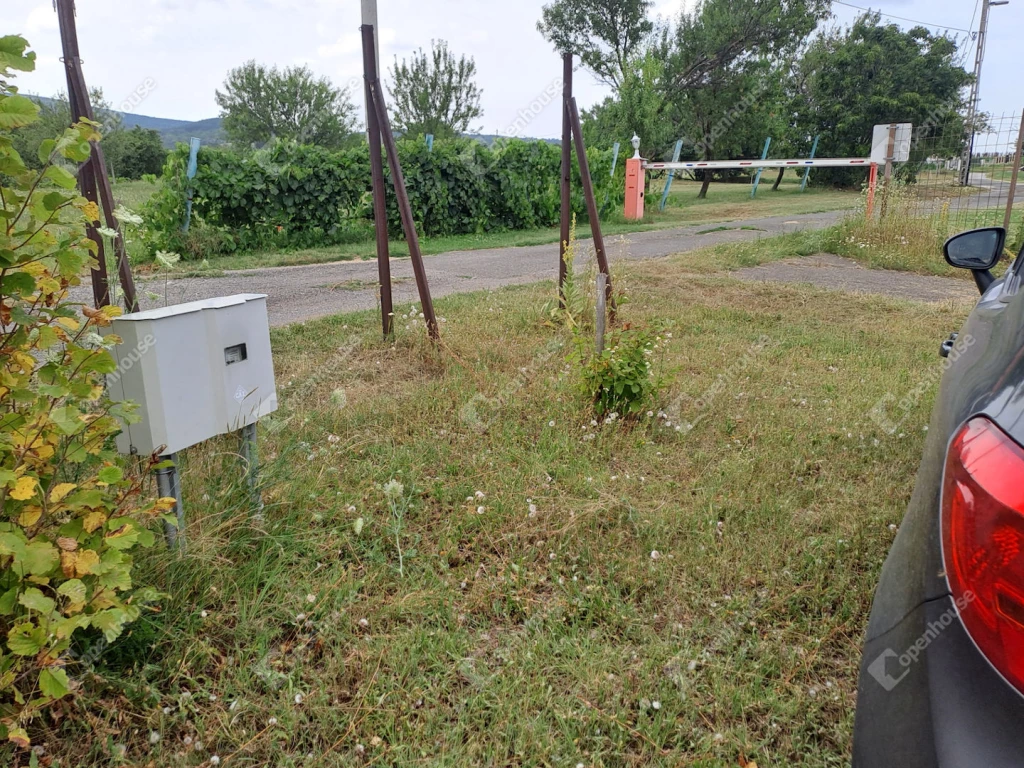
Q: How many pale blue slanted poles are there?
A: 6